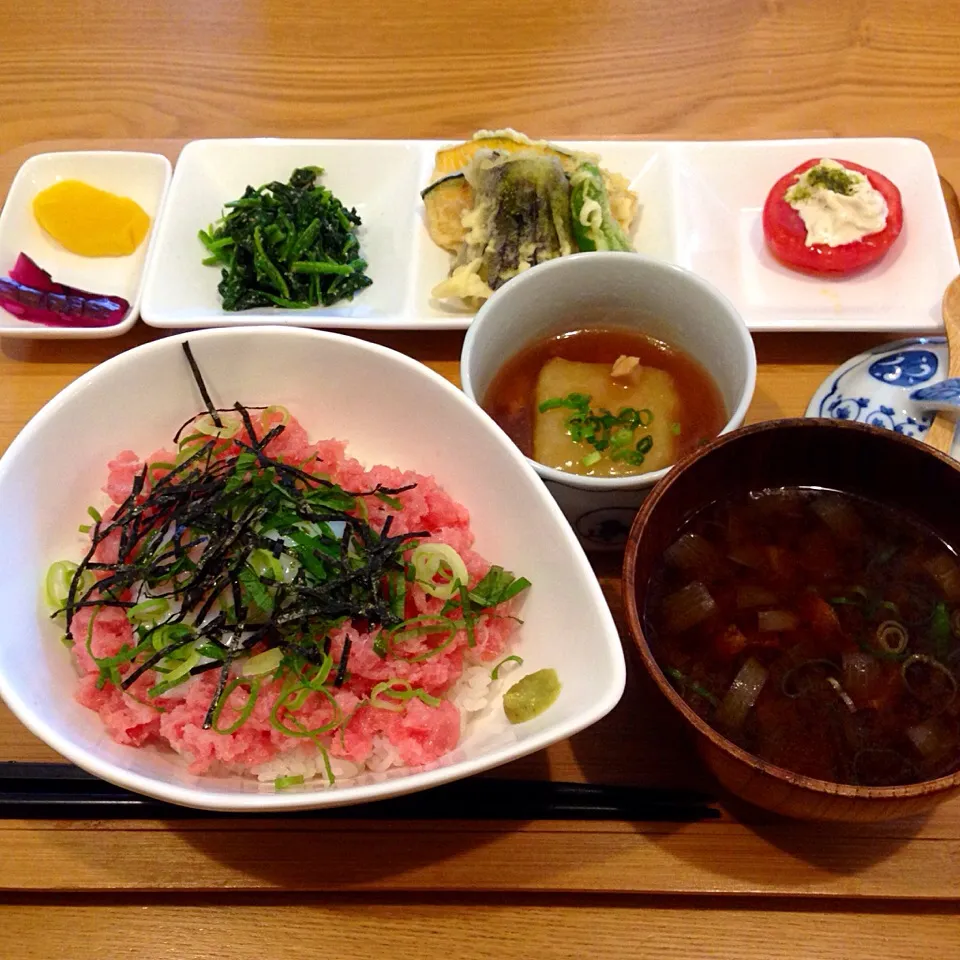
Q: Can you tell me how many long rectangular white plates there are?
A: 1